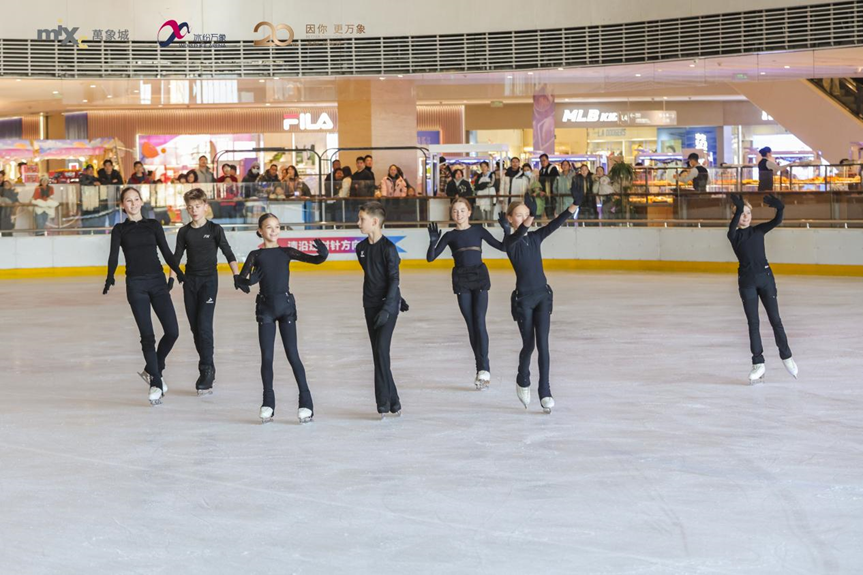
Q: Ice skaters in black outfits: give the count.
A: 7